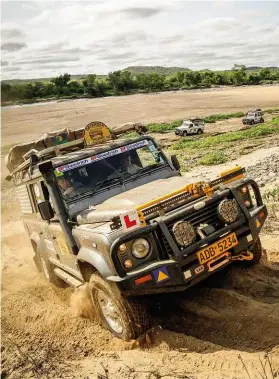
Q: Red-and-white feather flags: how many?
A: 0